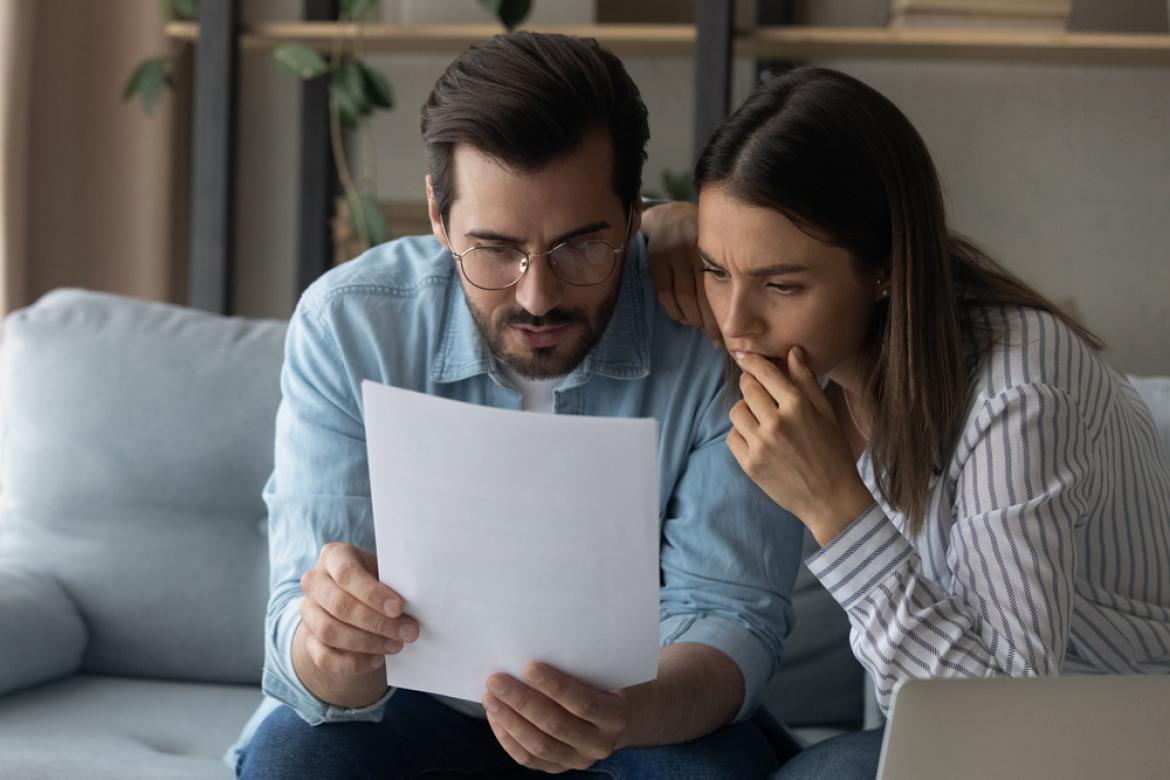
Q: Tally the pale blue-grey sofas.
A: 1